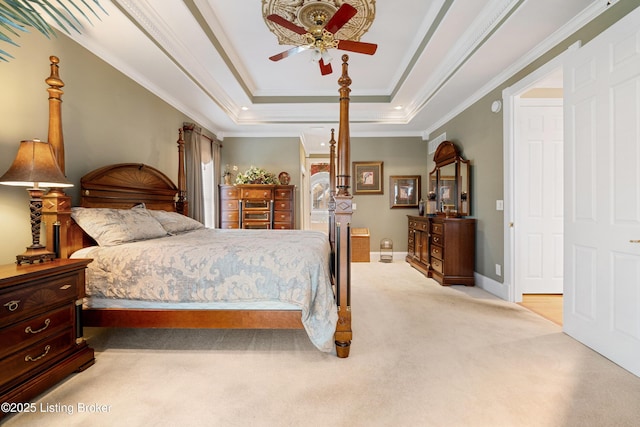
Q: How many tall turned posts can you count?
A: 4